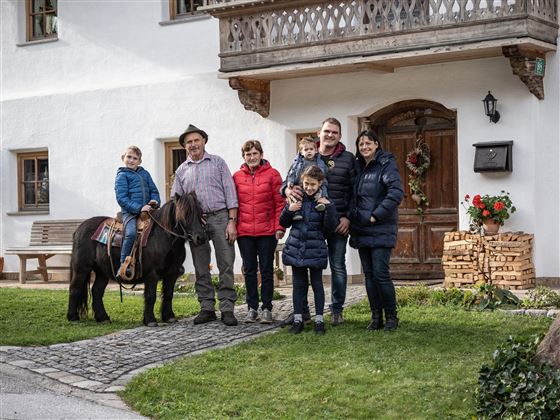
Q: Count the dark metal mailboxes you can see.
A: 1